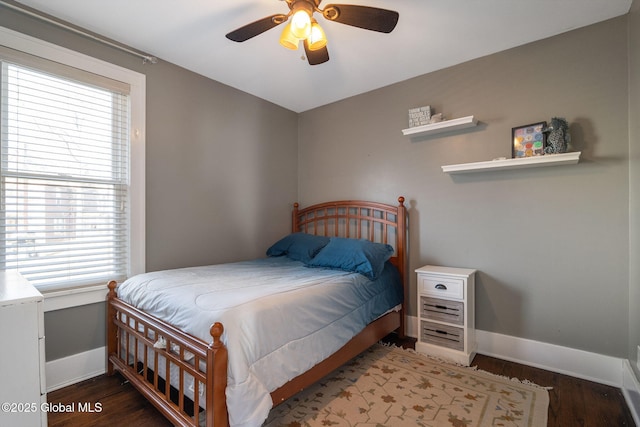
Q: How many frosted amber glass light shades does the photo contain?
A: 3